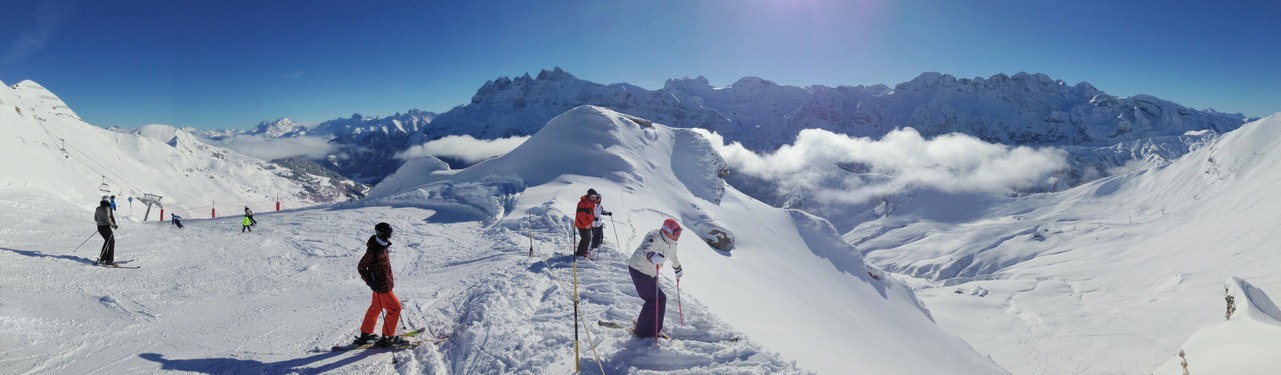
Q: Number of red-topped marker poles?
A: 3